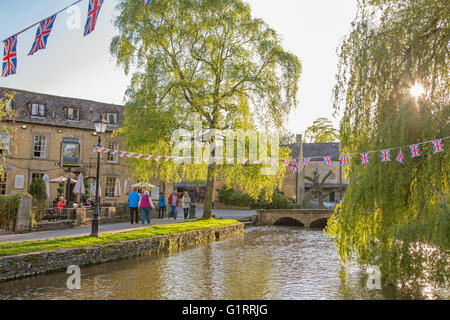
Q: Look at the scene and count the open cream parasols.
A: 2